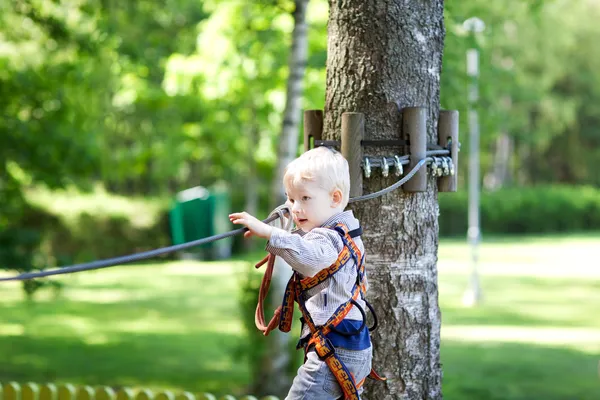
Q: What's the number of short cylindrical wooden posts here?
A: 4